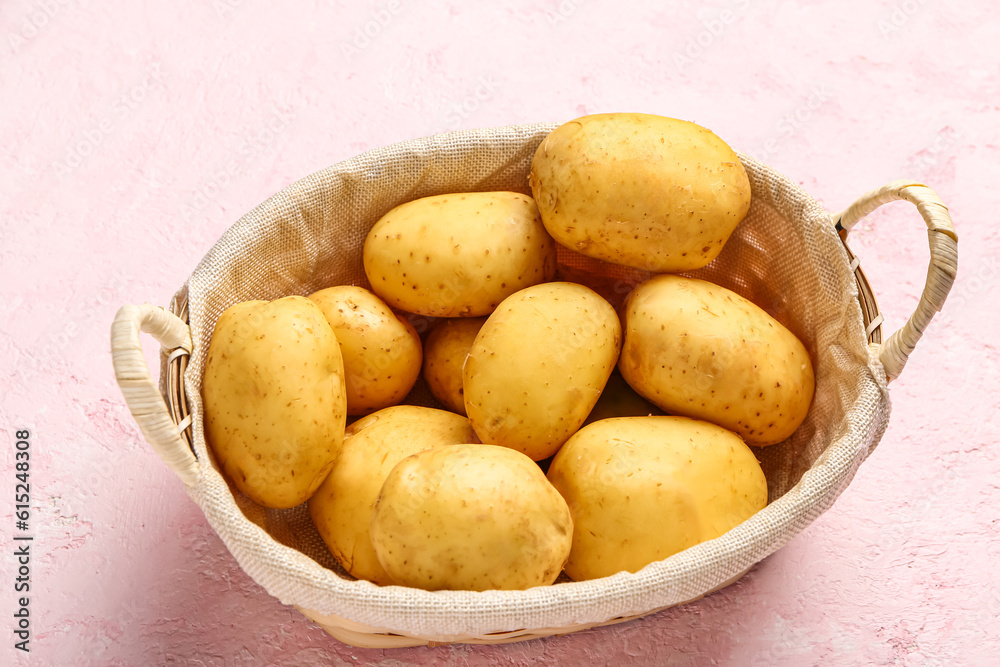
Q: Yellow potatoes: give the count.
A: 10